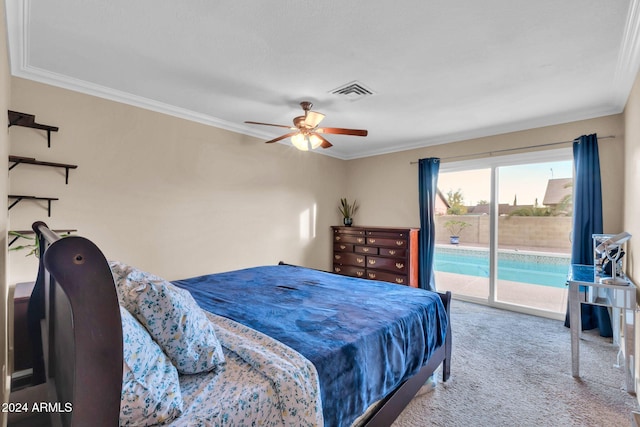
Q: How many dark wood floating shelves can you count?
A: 4